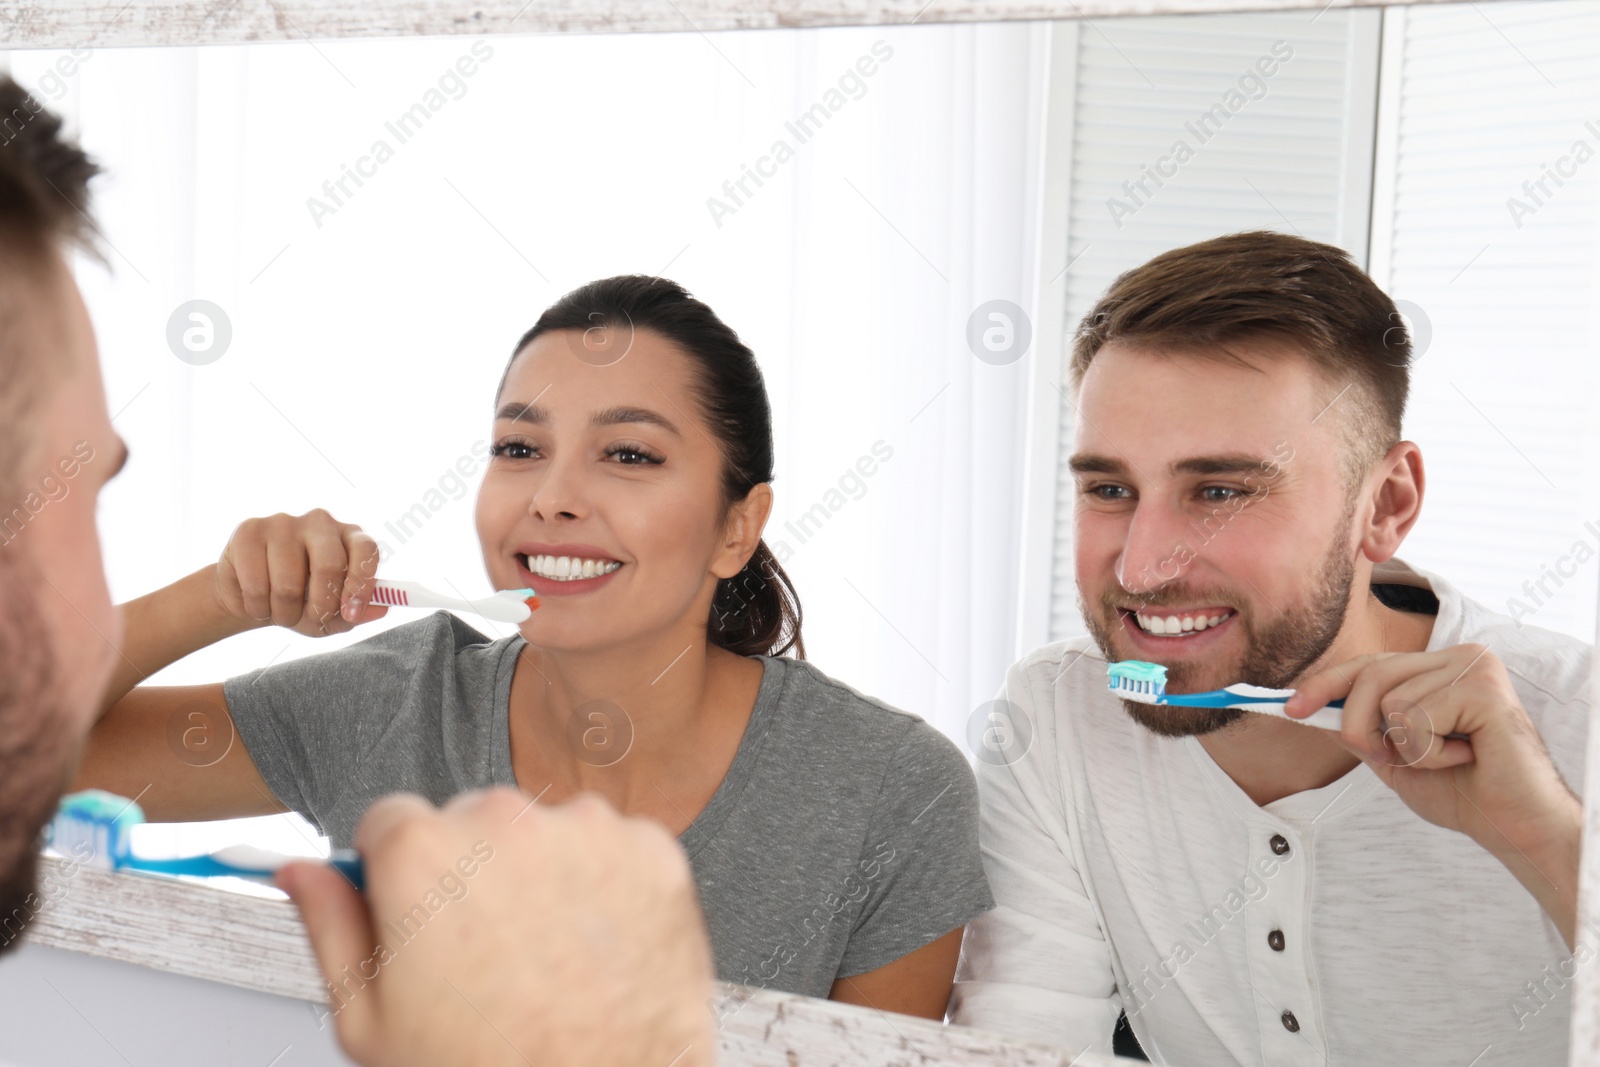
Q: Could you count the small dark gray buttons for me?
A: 3